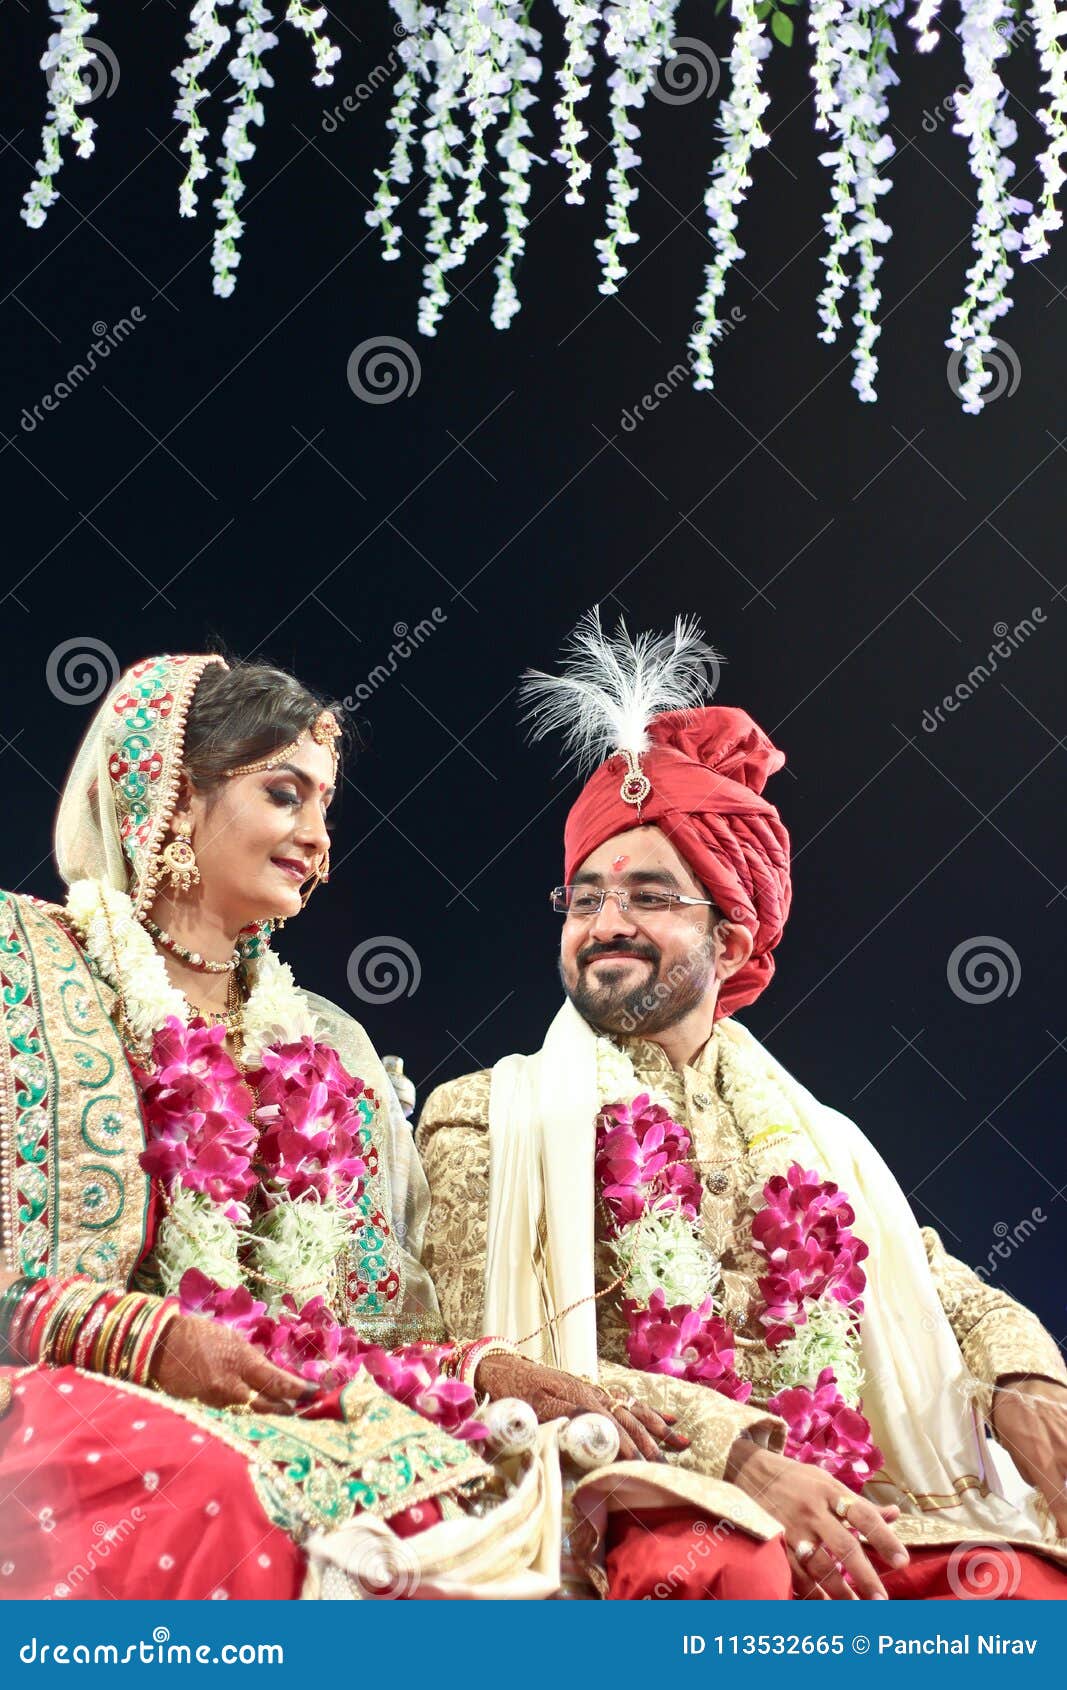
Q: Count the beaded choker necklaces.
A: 1